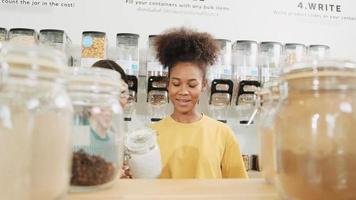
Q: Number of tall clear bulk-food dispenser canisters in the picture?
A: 11